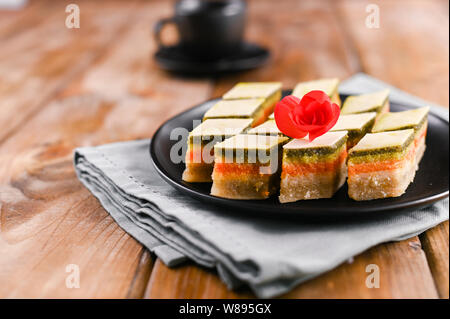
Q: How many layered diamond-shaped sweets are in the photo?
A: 12